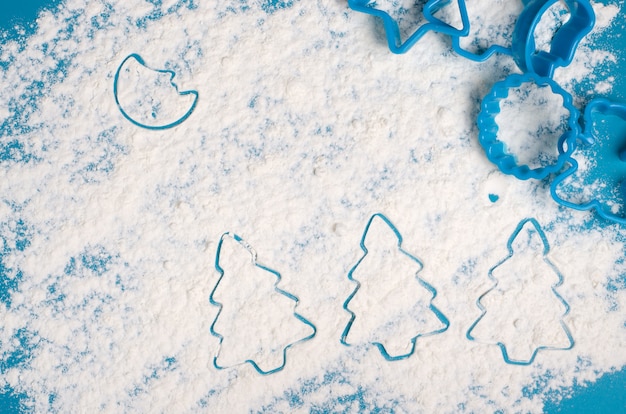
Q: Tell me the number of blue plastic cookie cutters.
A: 5